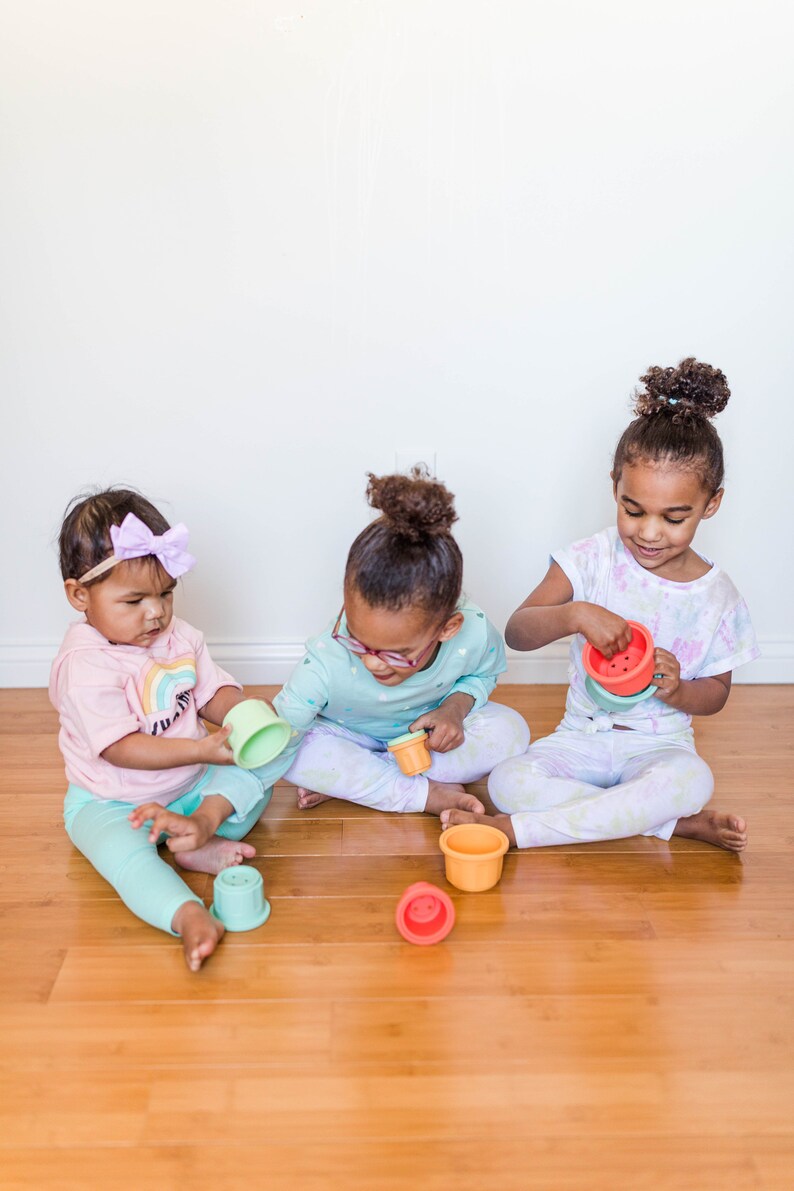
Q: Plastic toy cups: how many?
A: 8